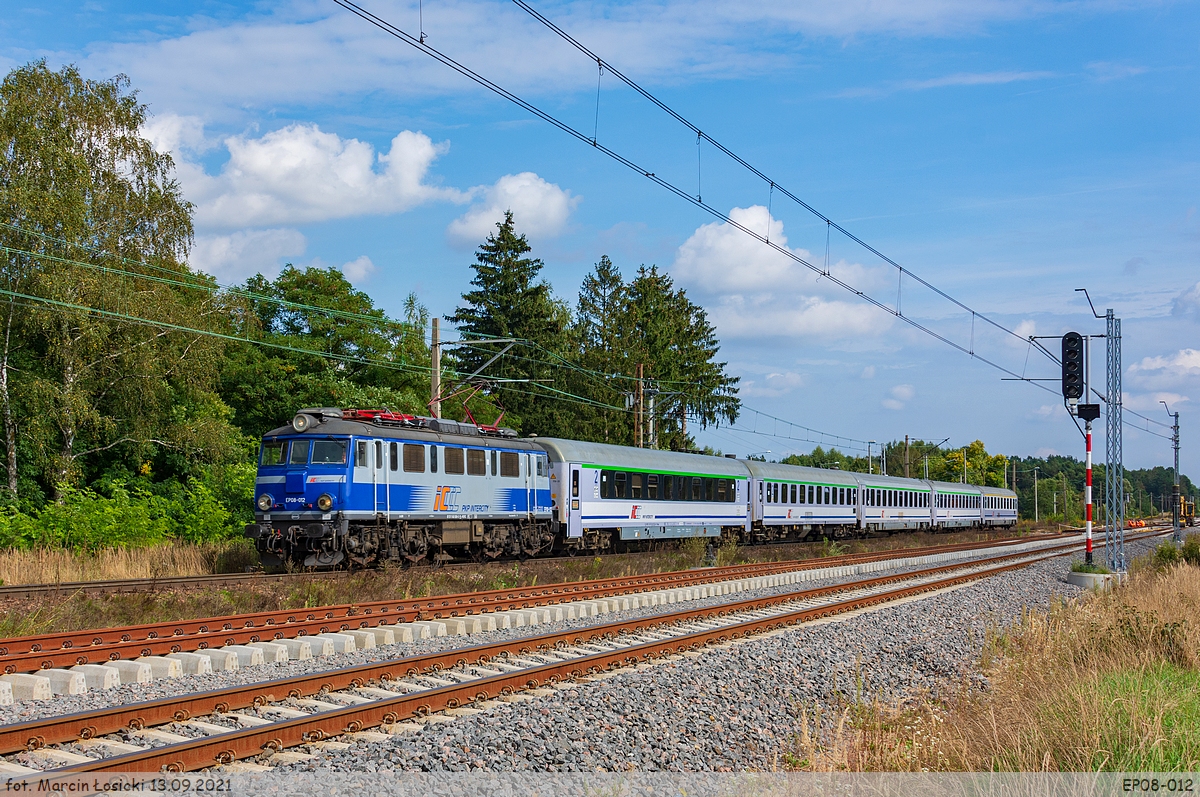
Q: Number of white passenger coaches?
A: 5